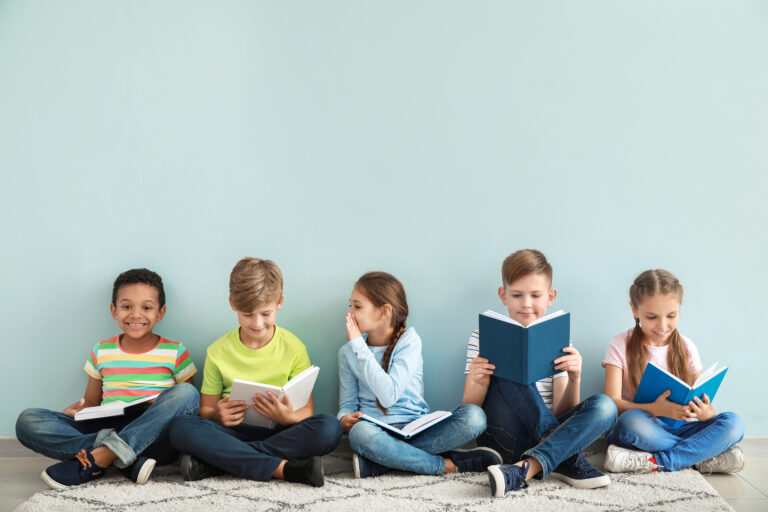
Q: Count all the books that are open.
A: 5